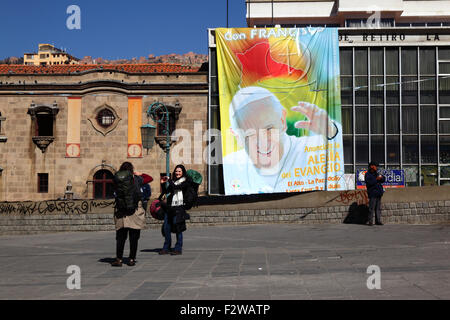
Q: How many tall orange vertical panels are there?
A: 2